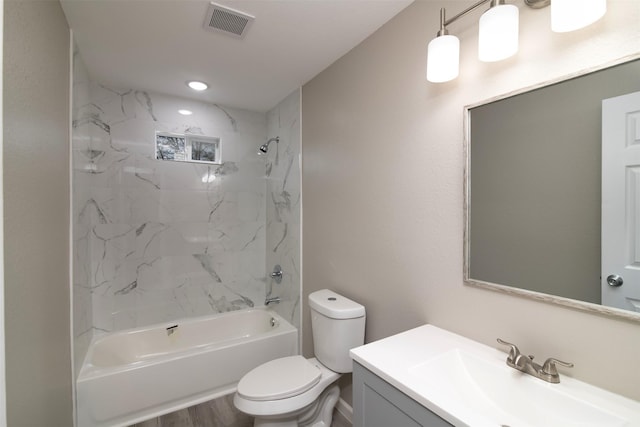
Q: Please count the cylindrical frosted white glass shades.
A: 3